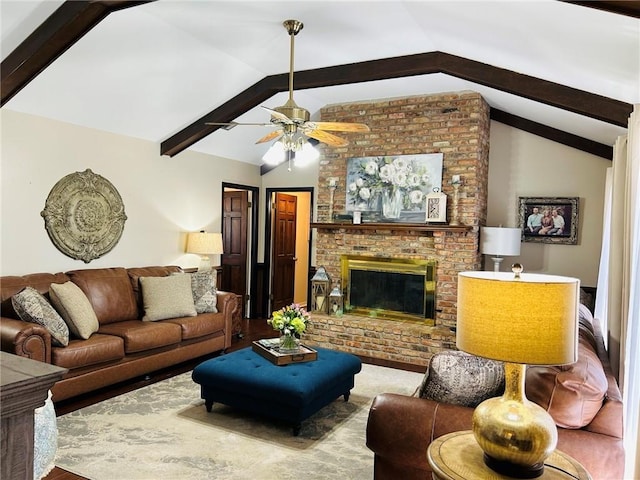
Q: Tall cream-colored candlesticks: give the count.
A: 2